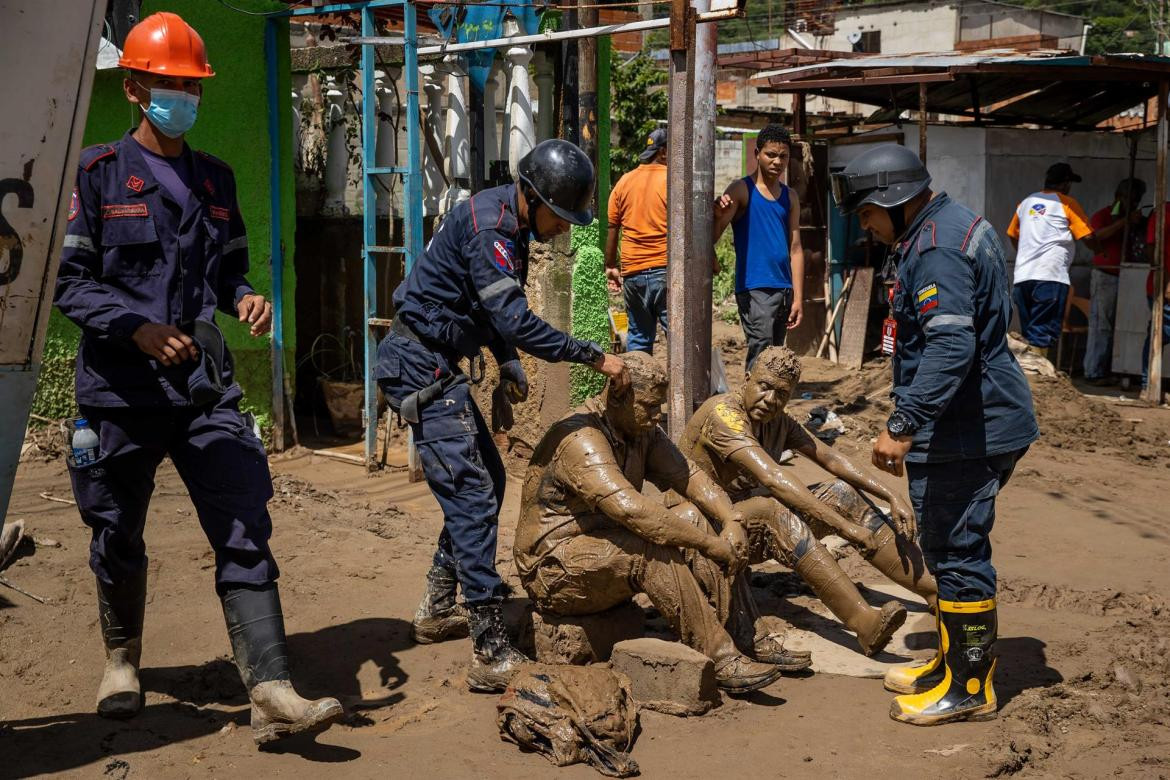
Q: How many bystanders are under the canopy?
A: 3